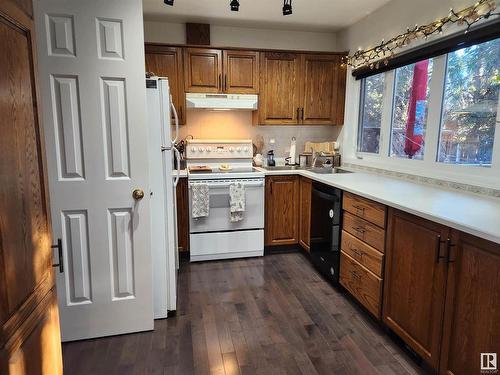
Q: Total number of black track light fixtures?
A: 3